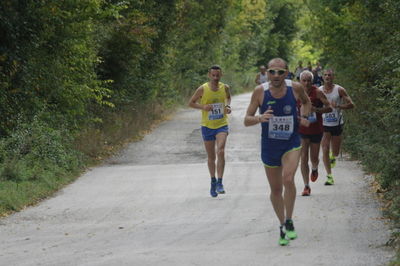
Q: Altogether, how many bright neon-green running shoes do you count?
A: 4